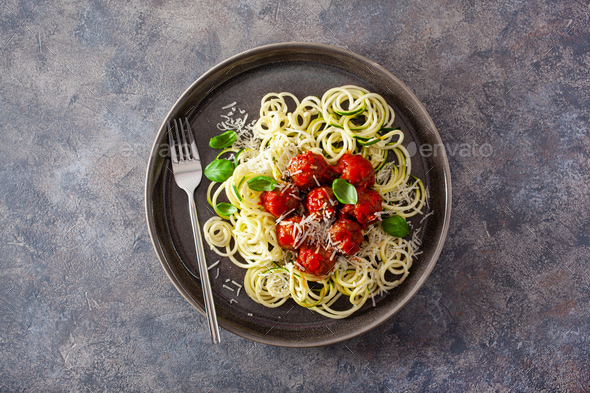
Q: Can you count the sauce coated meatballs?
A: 8